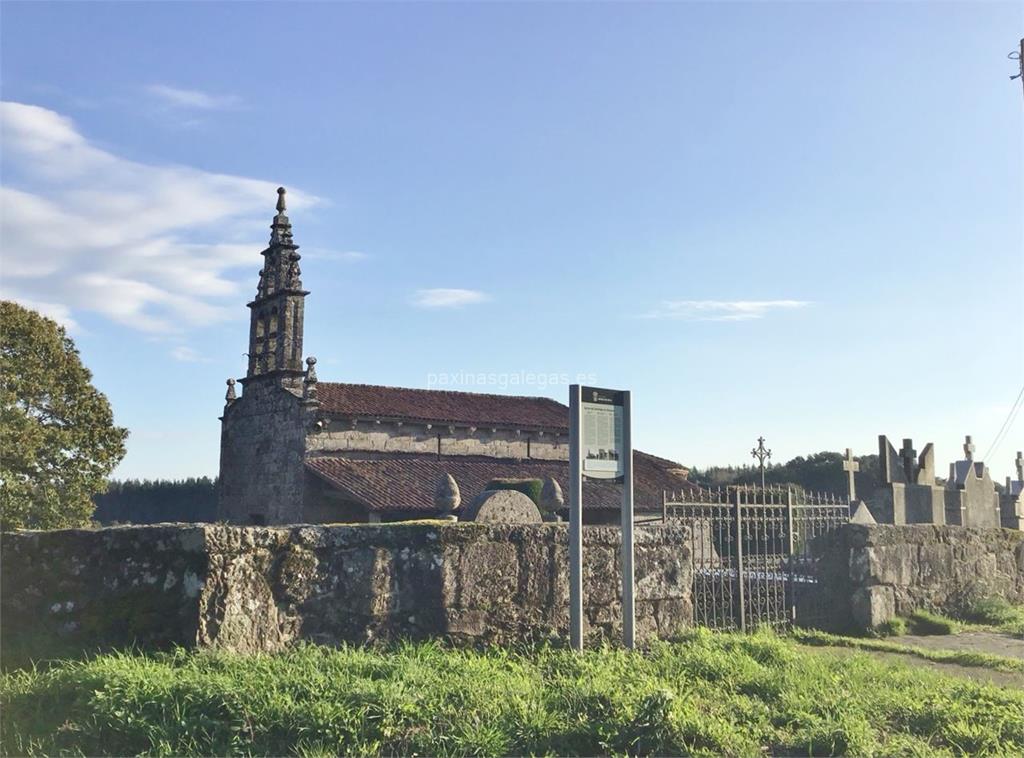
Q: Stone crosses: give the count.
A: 4